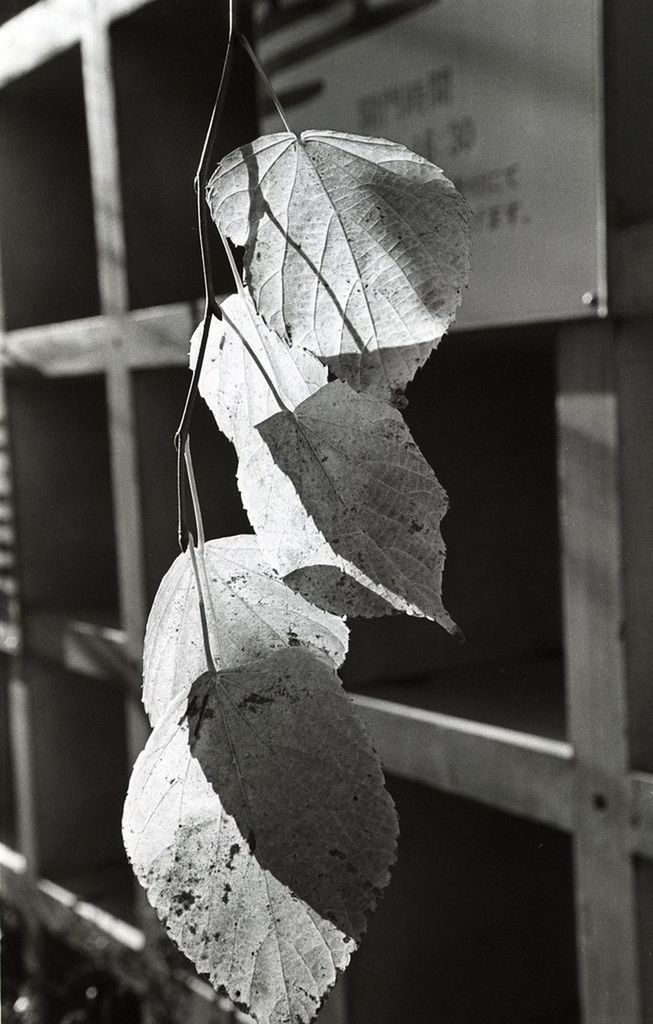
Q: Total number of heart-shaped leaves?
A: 5